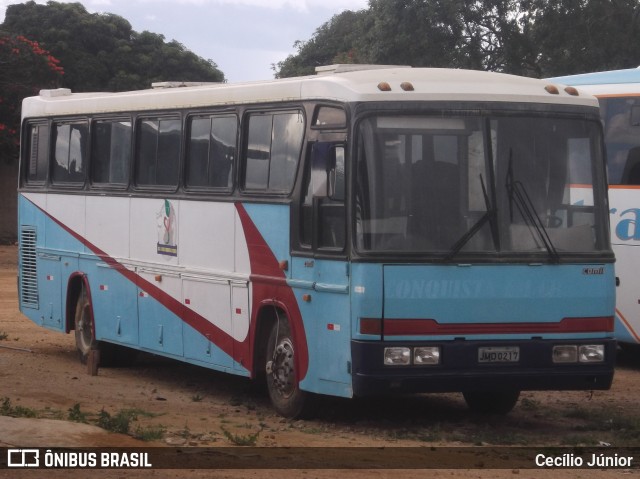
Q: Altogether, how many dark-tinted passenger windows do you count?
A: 6